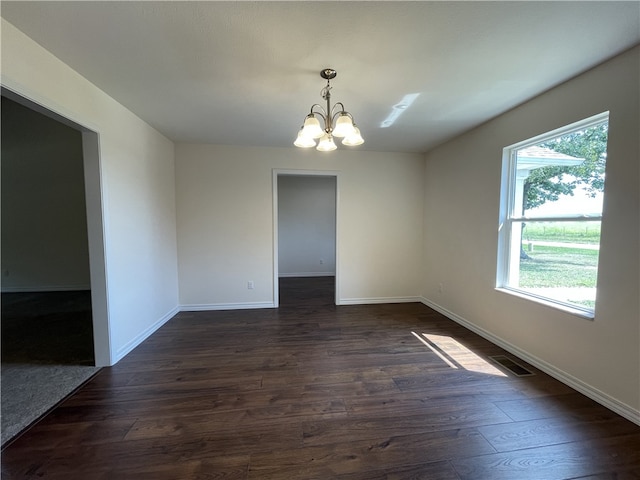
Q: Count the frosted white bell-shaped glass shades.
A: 5